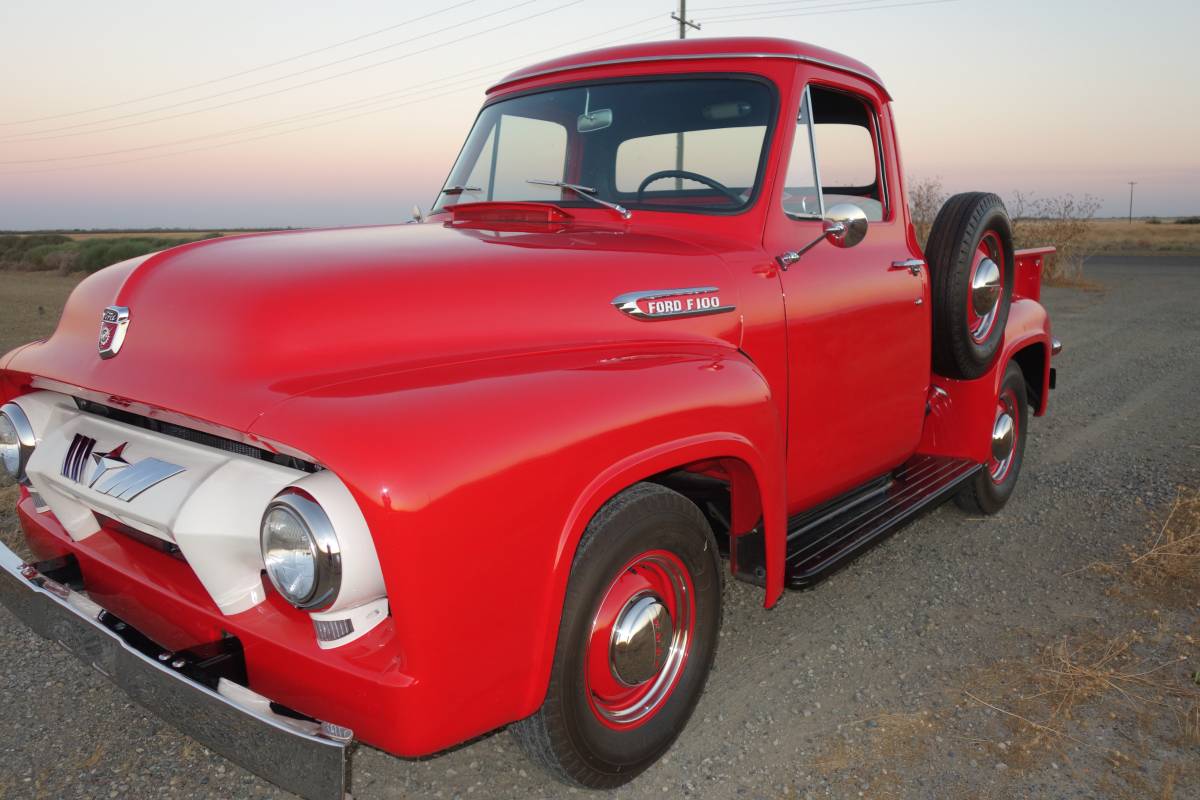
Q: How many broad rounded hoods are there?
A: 1